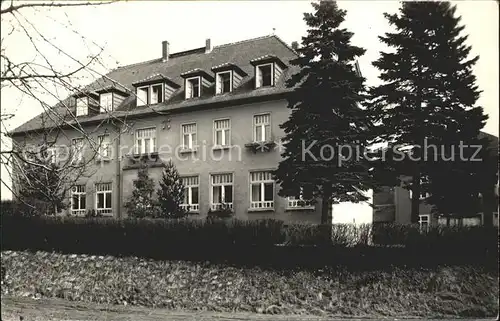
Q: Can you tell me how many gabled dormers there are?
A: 6